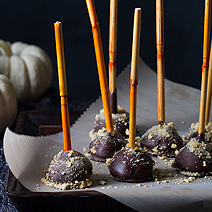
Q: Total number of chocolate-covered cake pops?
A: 7